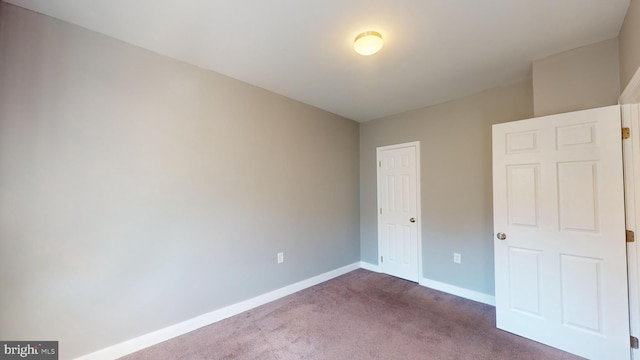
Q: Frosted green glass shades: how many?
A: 0